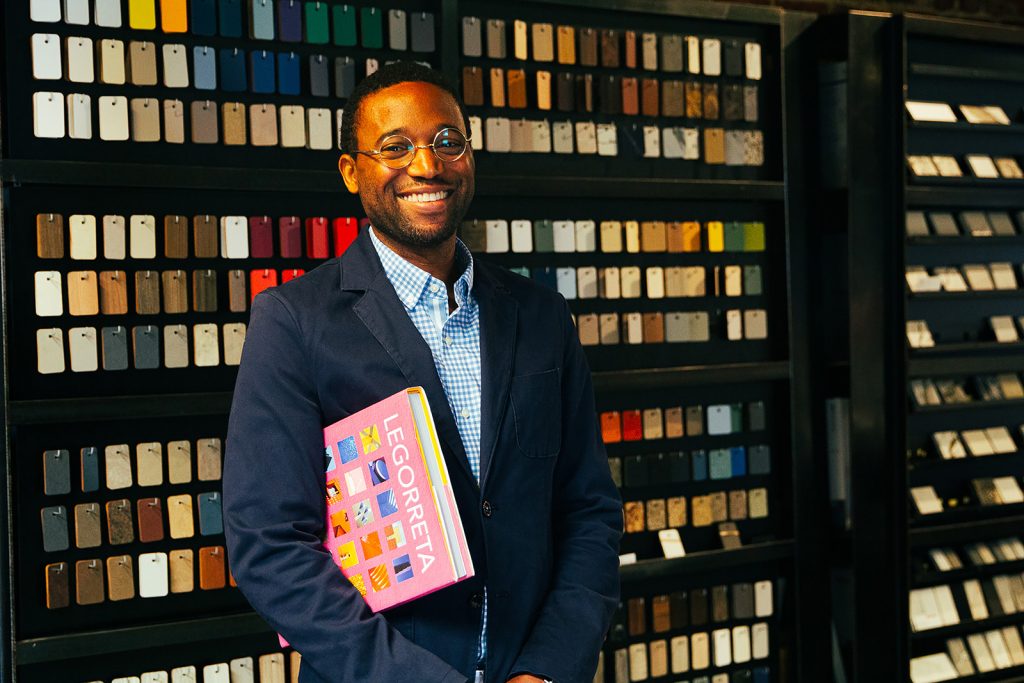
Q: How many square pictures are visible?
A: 15